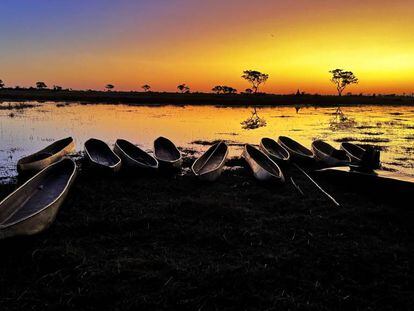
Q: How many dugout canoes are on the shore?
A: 11